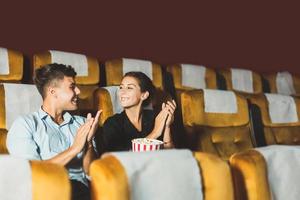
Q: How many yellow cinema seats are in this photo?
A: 13